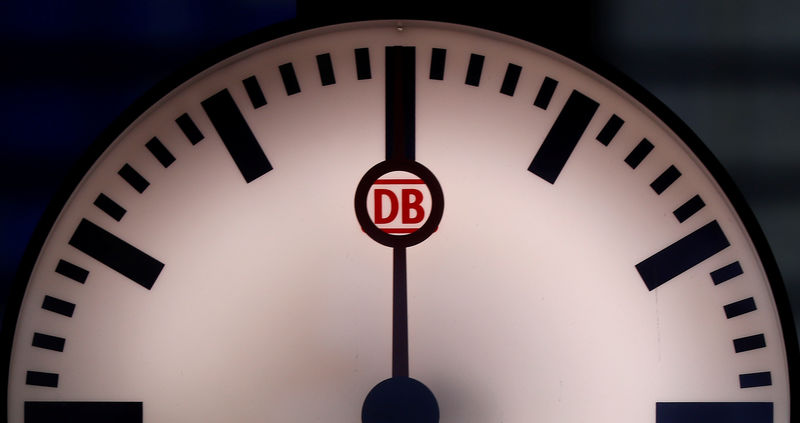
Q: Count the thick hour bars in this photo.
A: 7